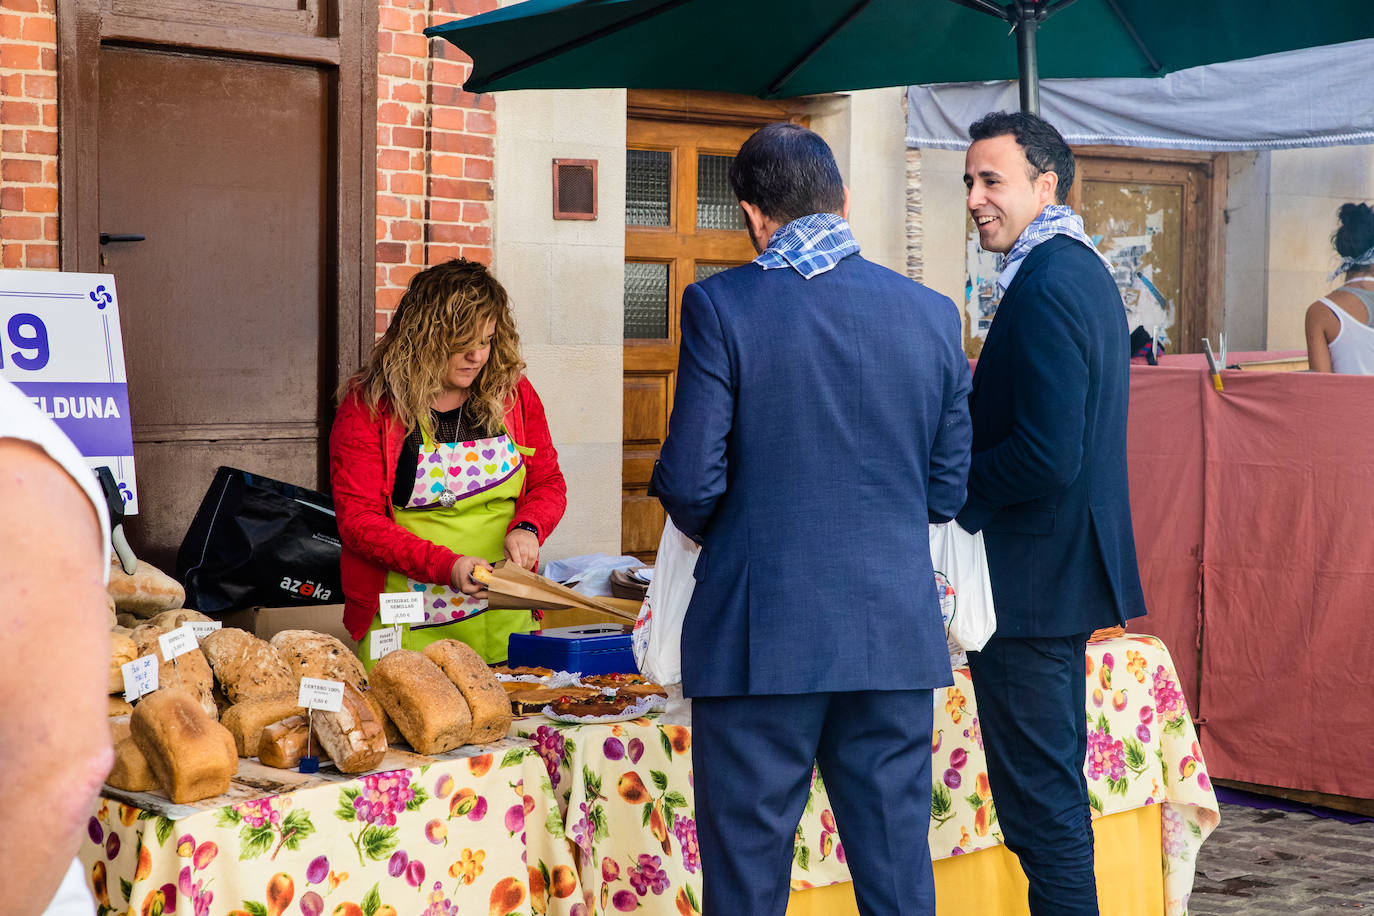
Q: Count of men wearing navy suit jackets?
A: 2